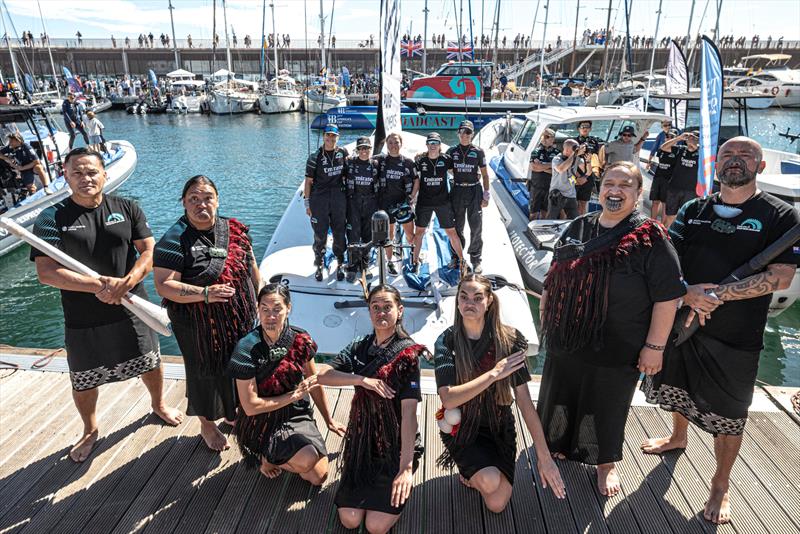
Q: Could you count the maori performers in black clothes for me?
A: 7